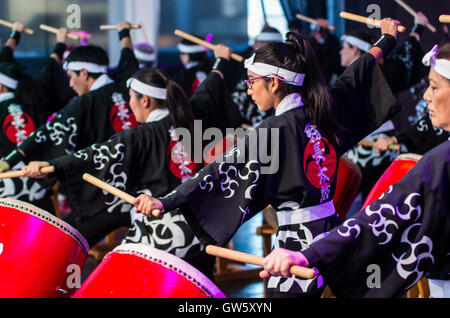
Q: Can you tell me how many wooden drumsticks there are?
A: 12